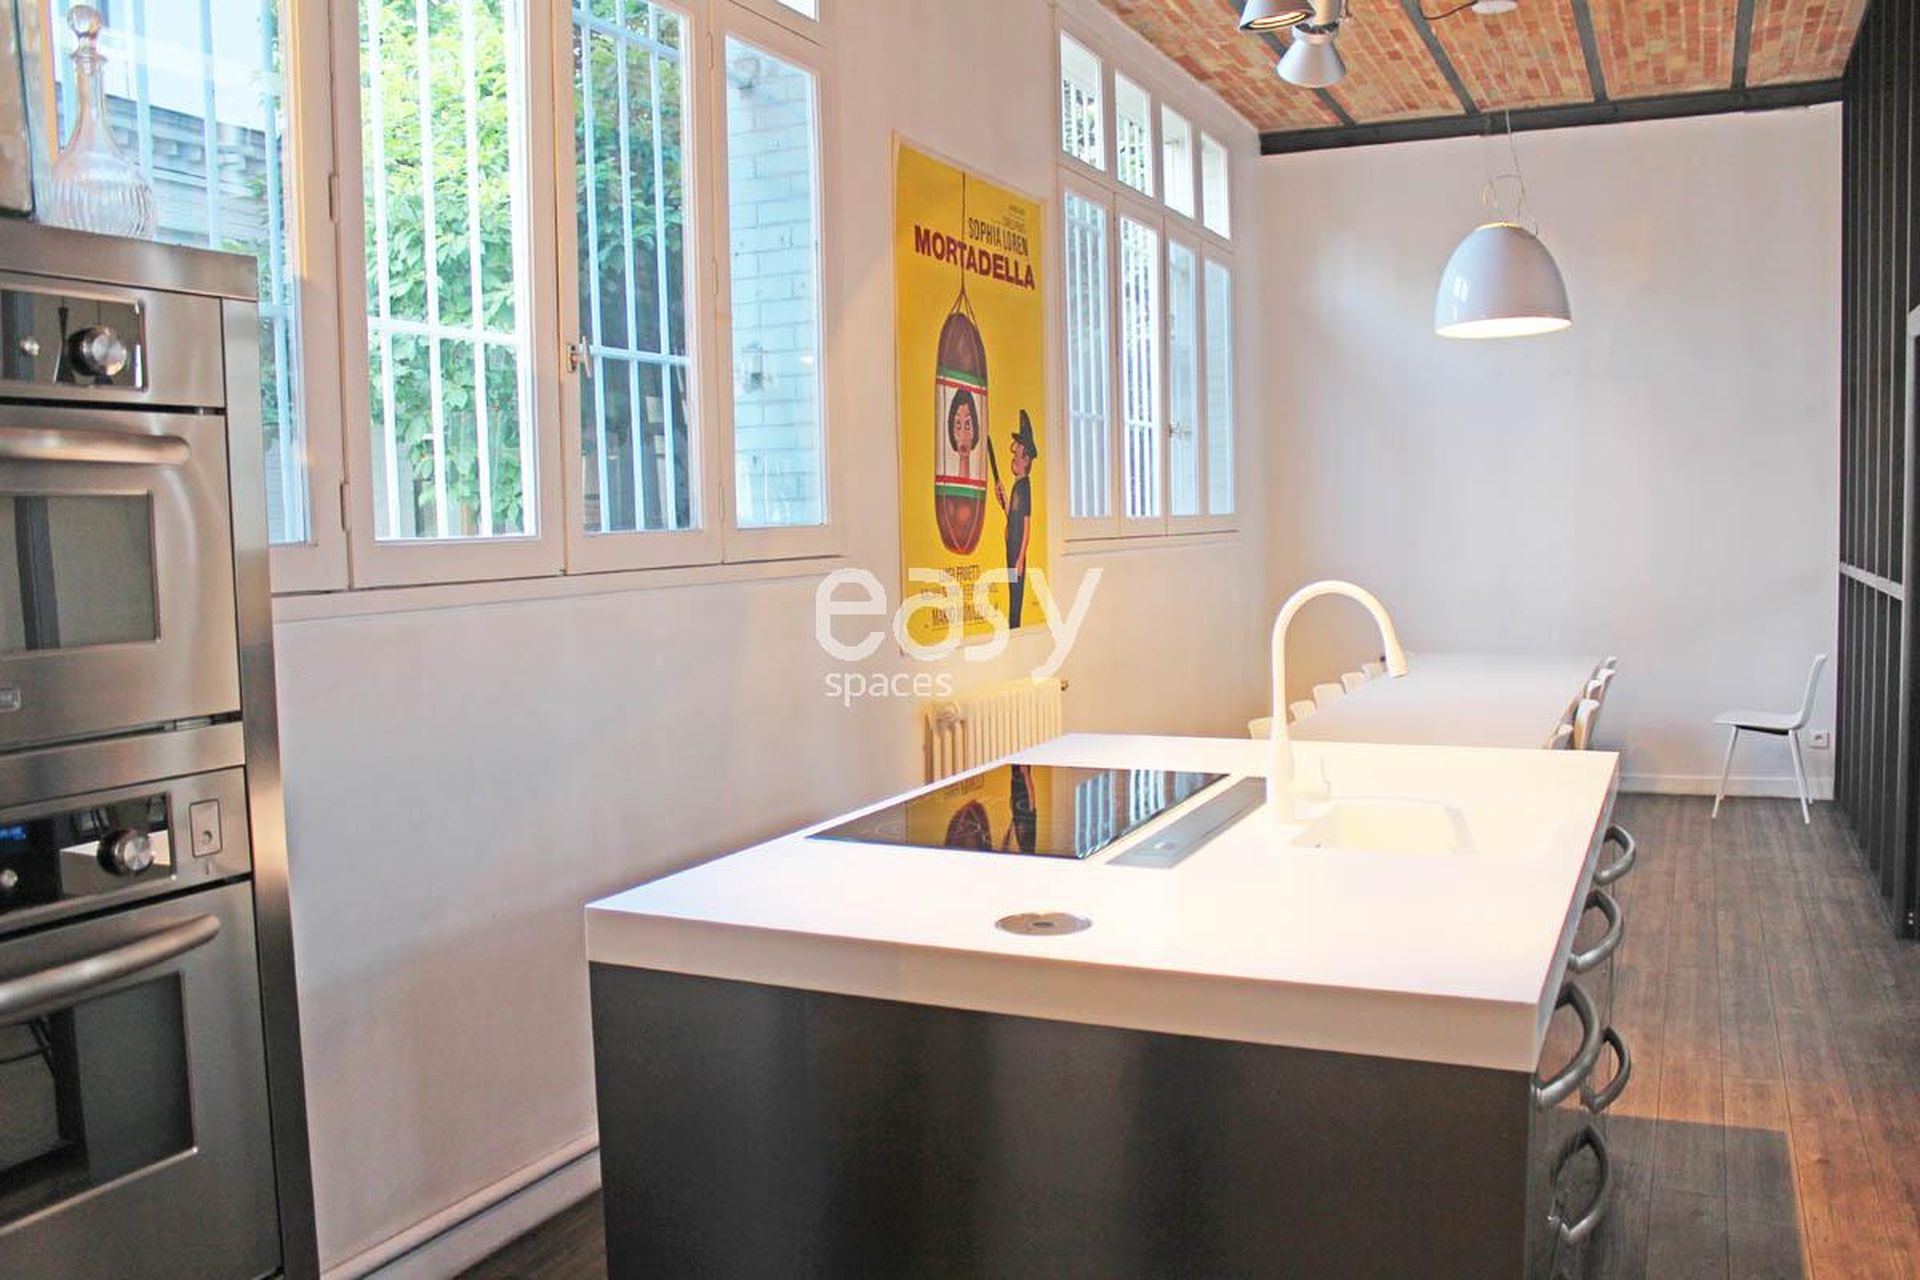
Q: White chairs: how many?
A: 11